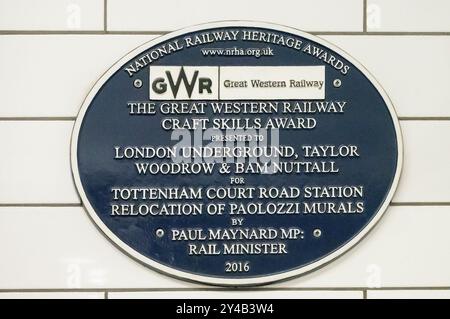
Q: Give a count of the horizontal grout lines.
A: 4